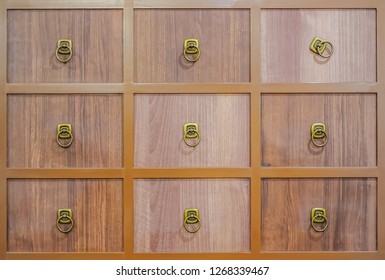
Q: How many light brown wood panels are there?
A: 3